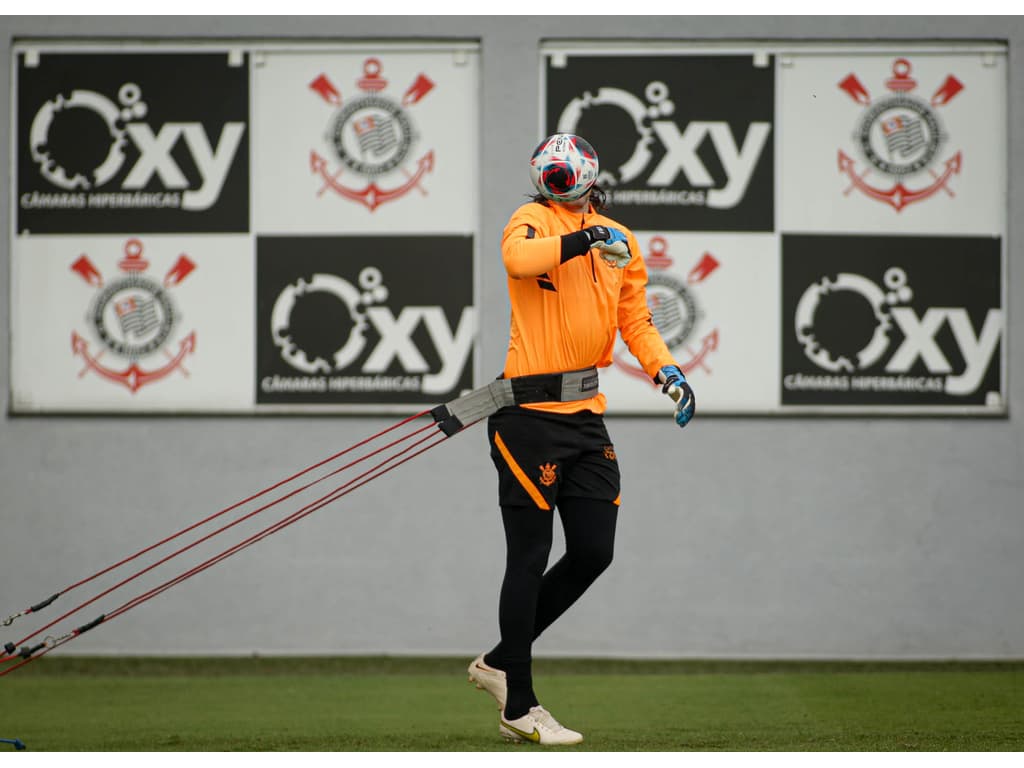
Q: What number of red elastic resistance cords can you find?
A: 4